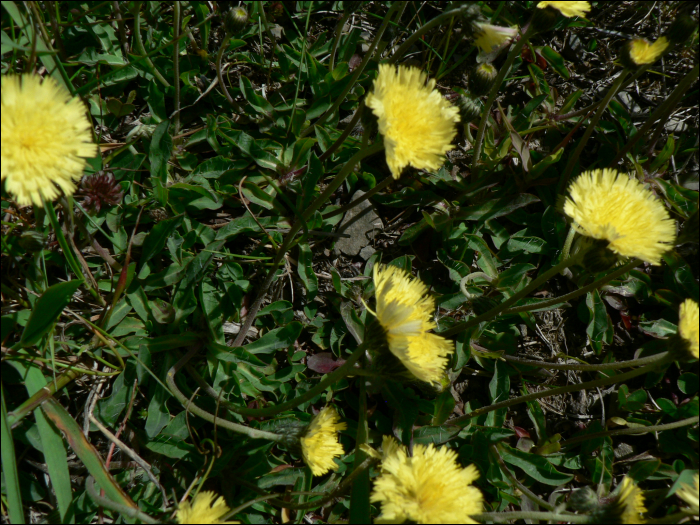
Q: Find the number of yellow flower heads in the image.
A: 13